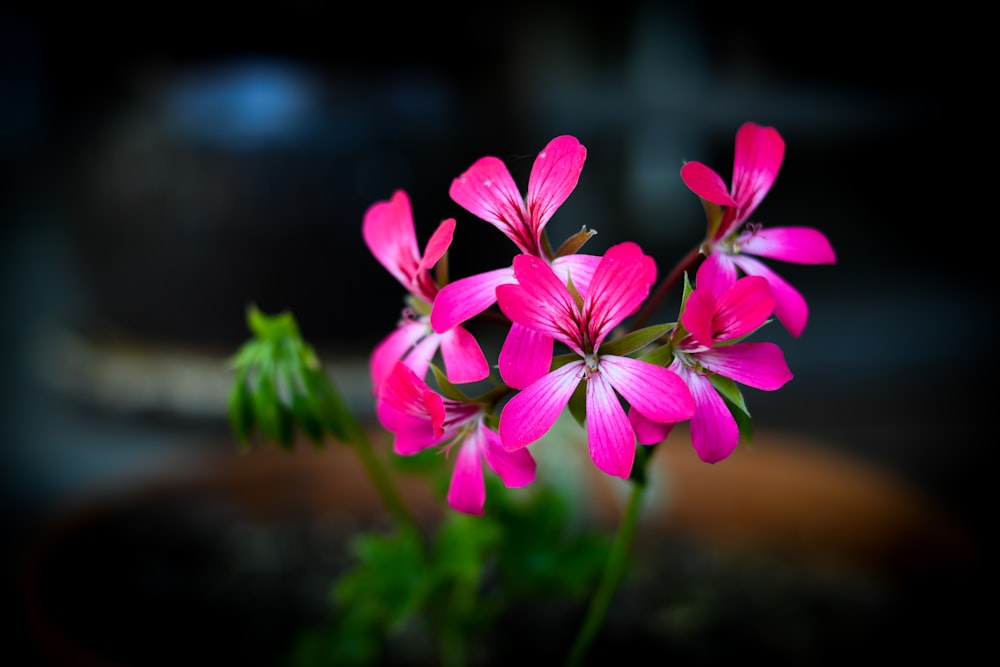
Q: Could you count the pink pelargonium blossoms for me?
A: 6